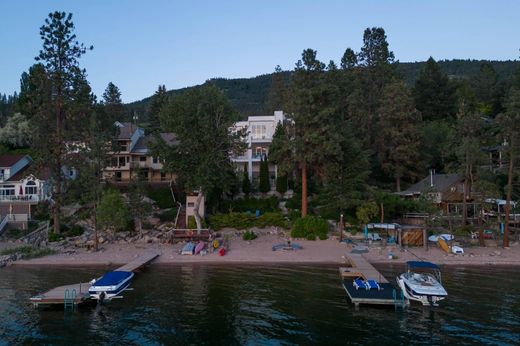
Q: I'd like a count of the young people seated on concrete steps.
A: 0